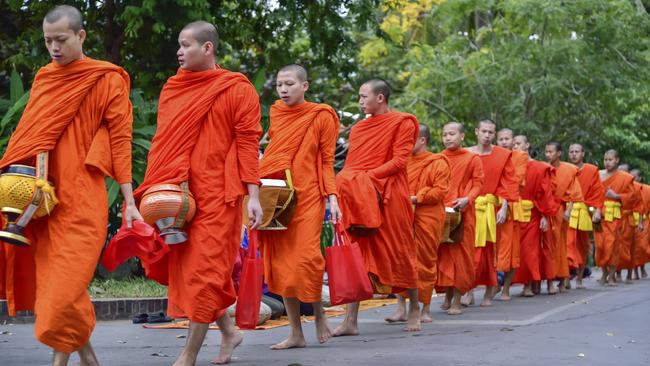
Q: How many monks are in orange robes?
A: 14